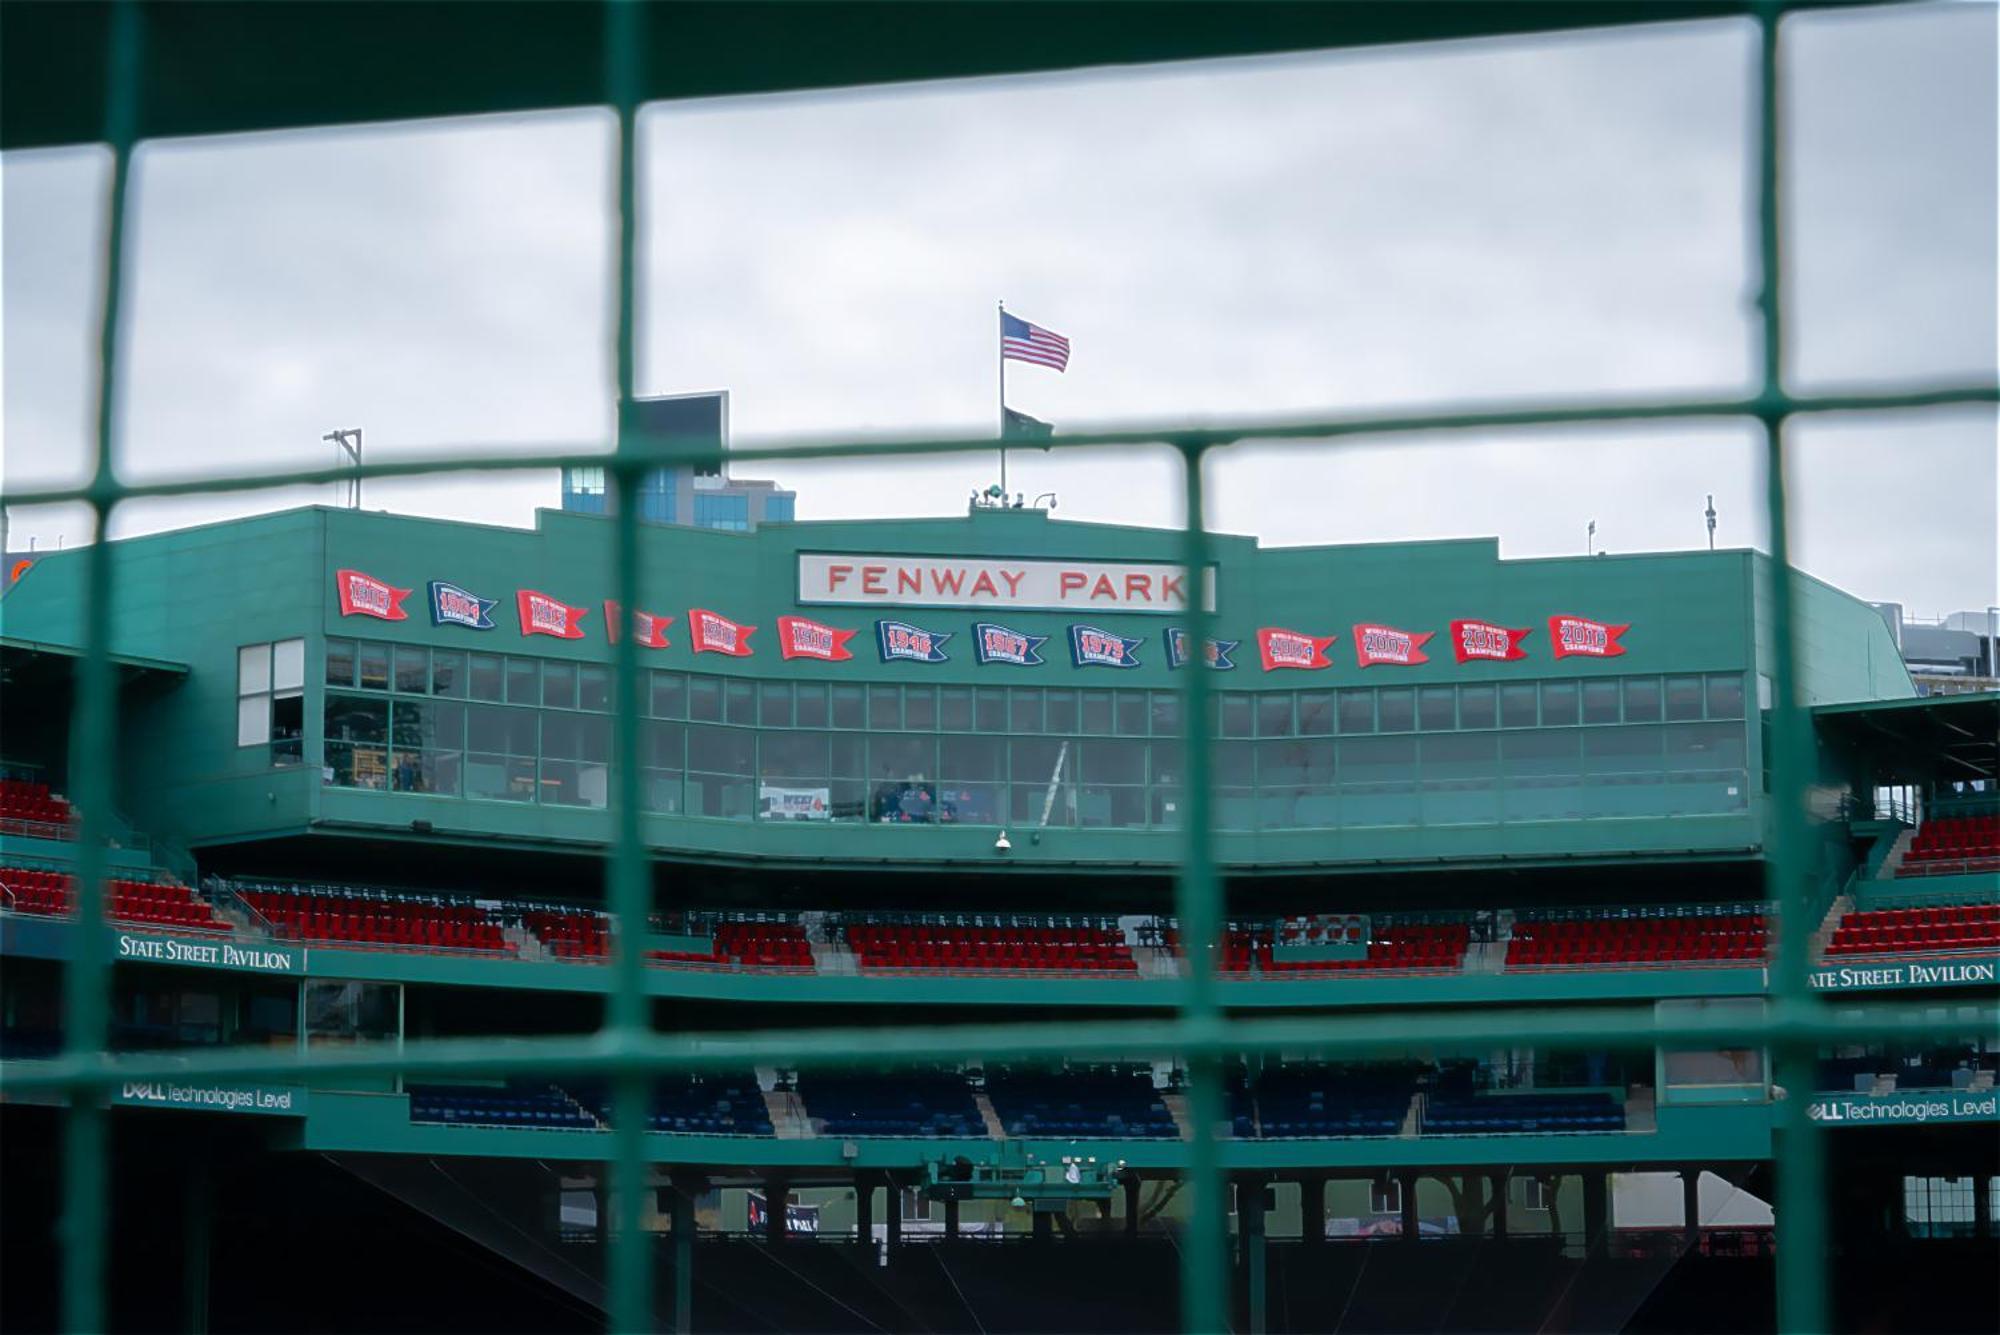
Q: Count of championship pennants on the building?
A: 14